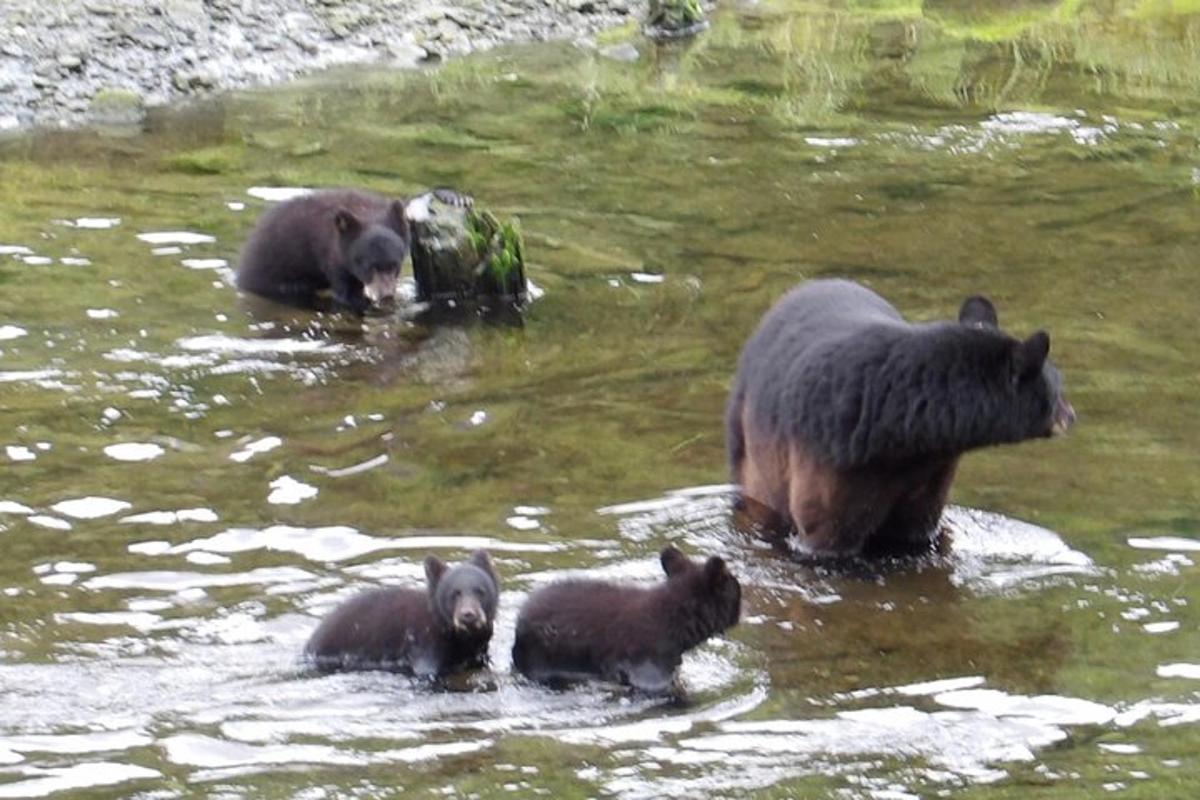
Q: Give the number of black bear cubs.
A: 3